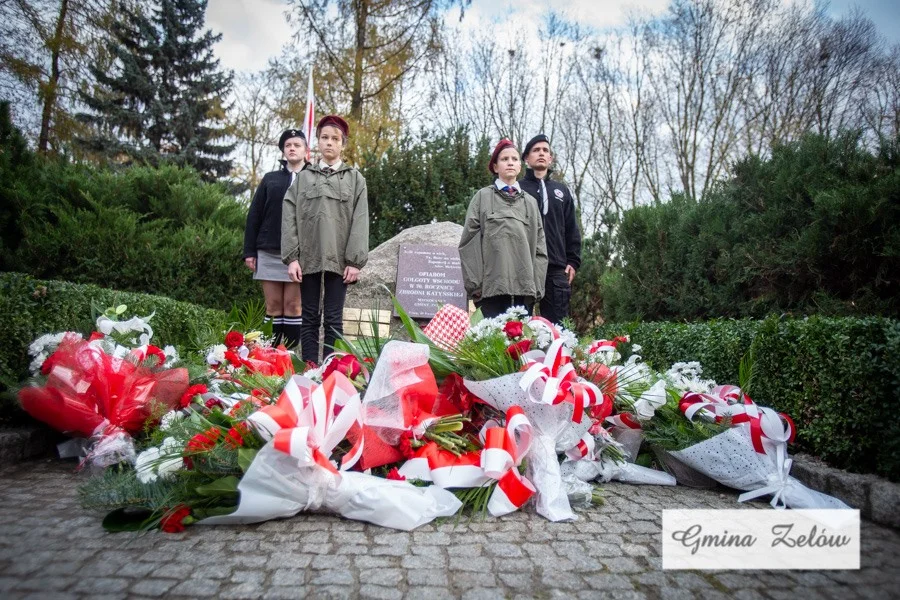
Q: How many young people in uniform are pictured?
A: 4